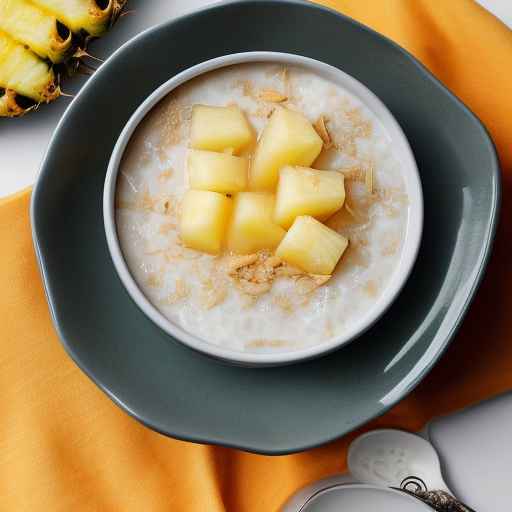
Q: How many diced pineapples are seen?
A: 7